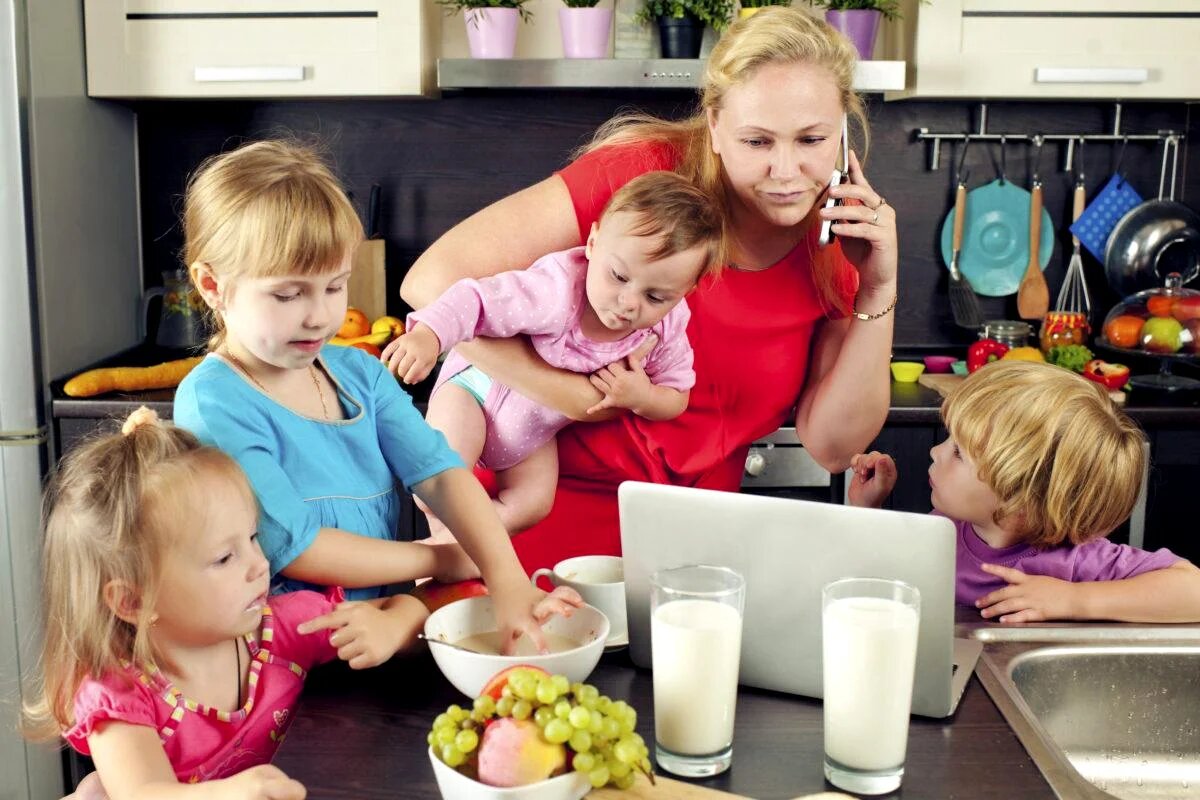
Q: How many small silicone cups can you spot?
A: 3